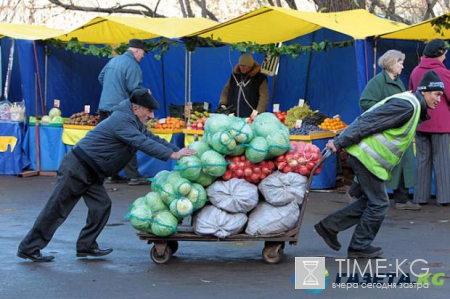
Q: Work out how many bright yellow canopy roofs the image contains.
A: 4